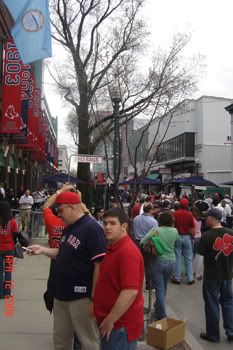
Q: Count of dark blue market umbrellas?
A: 4